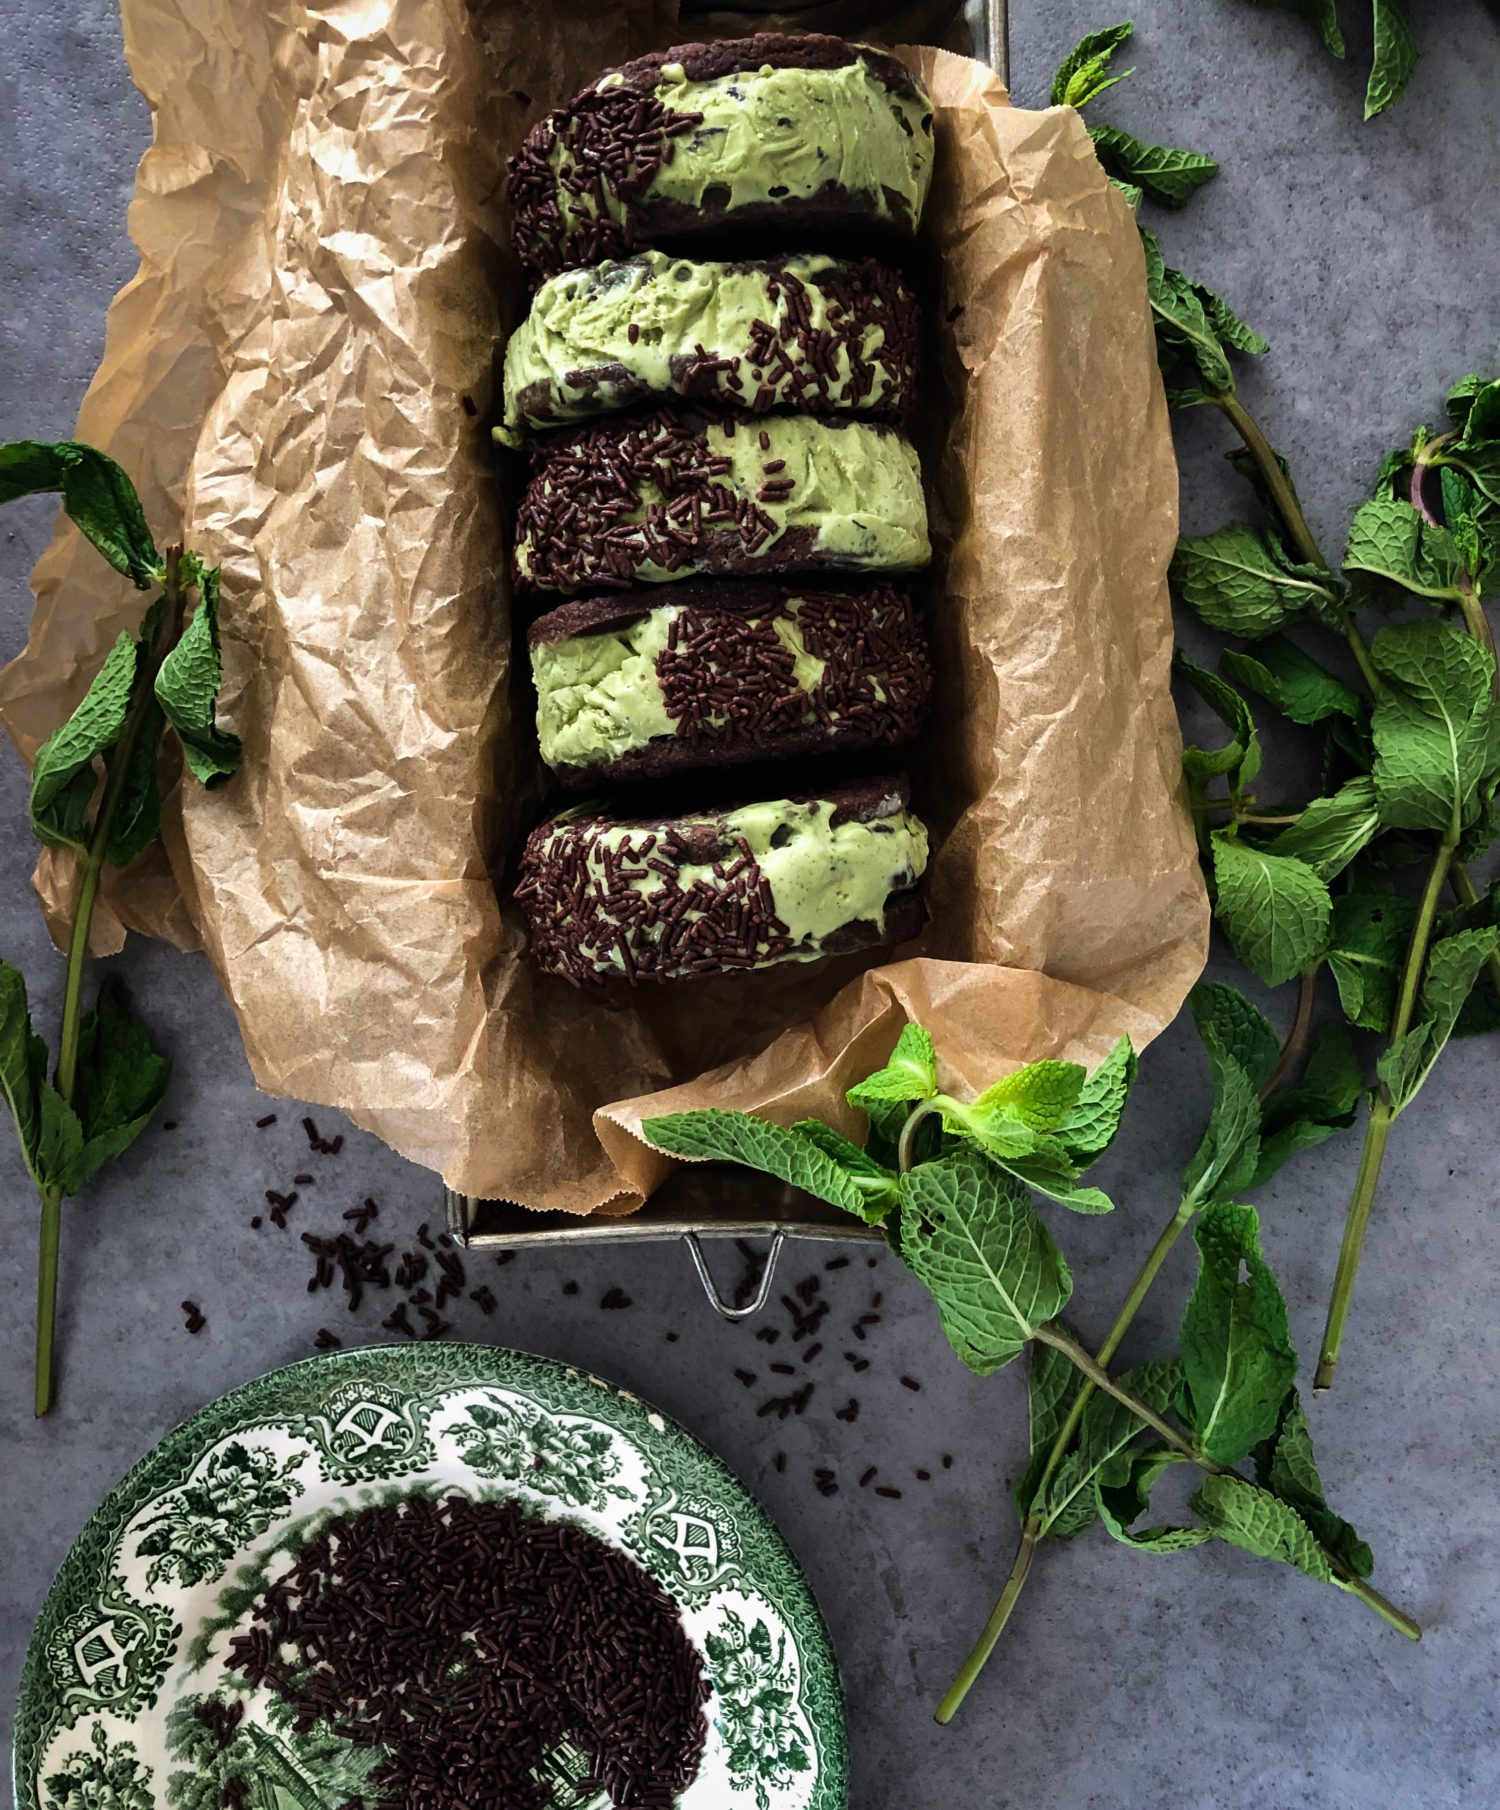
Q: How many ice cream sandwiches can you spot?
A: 5